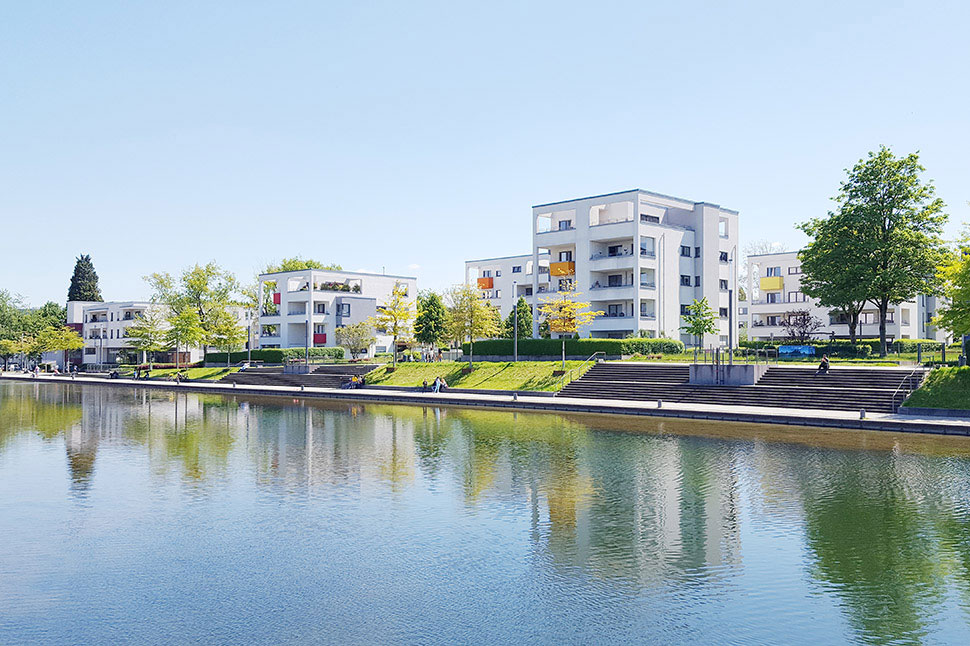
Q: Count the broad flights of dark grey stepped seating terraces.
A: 2